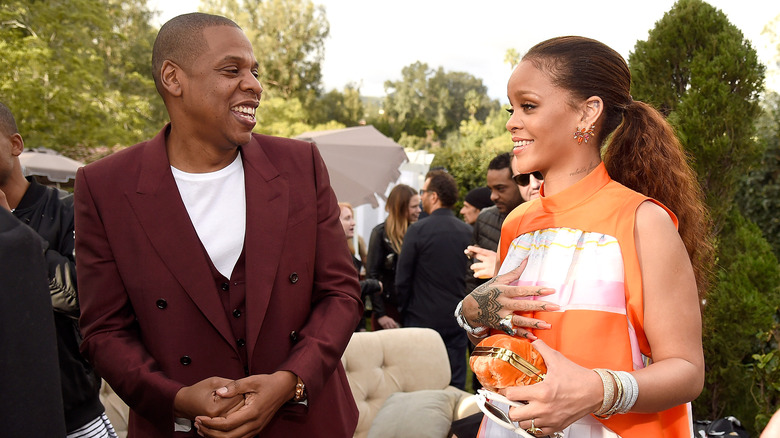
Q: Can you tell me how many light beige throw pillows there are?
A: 1